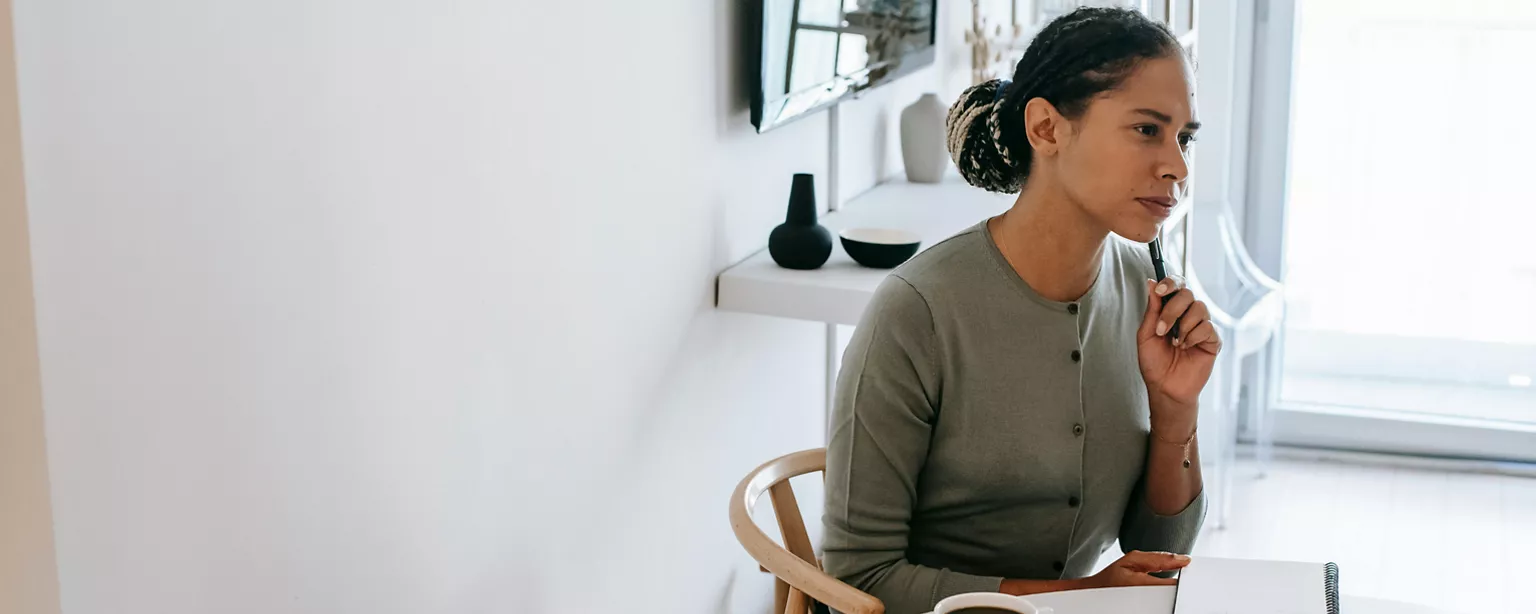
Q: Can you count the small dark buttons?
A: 5